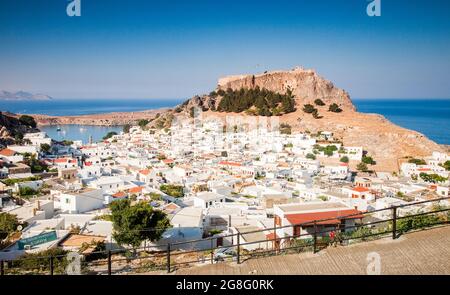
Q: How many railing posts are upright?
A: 7